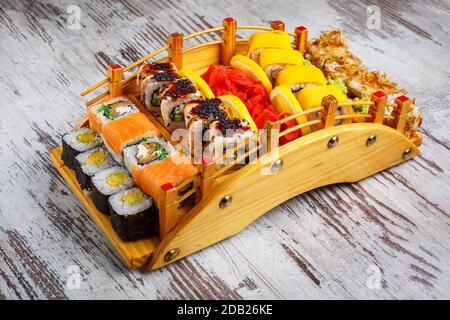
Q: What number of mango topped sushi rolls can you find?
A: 4